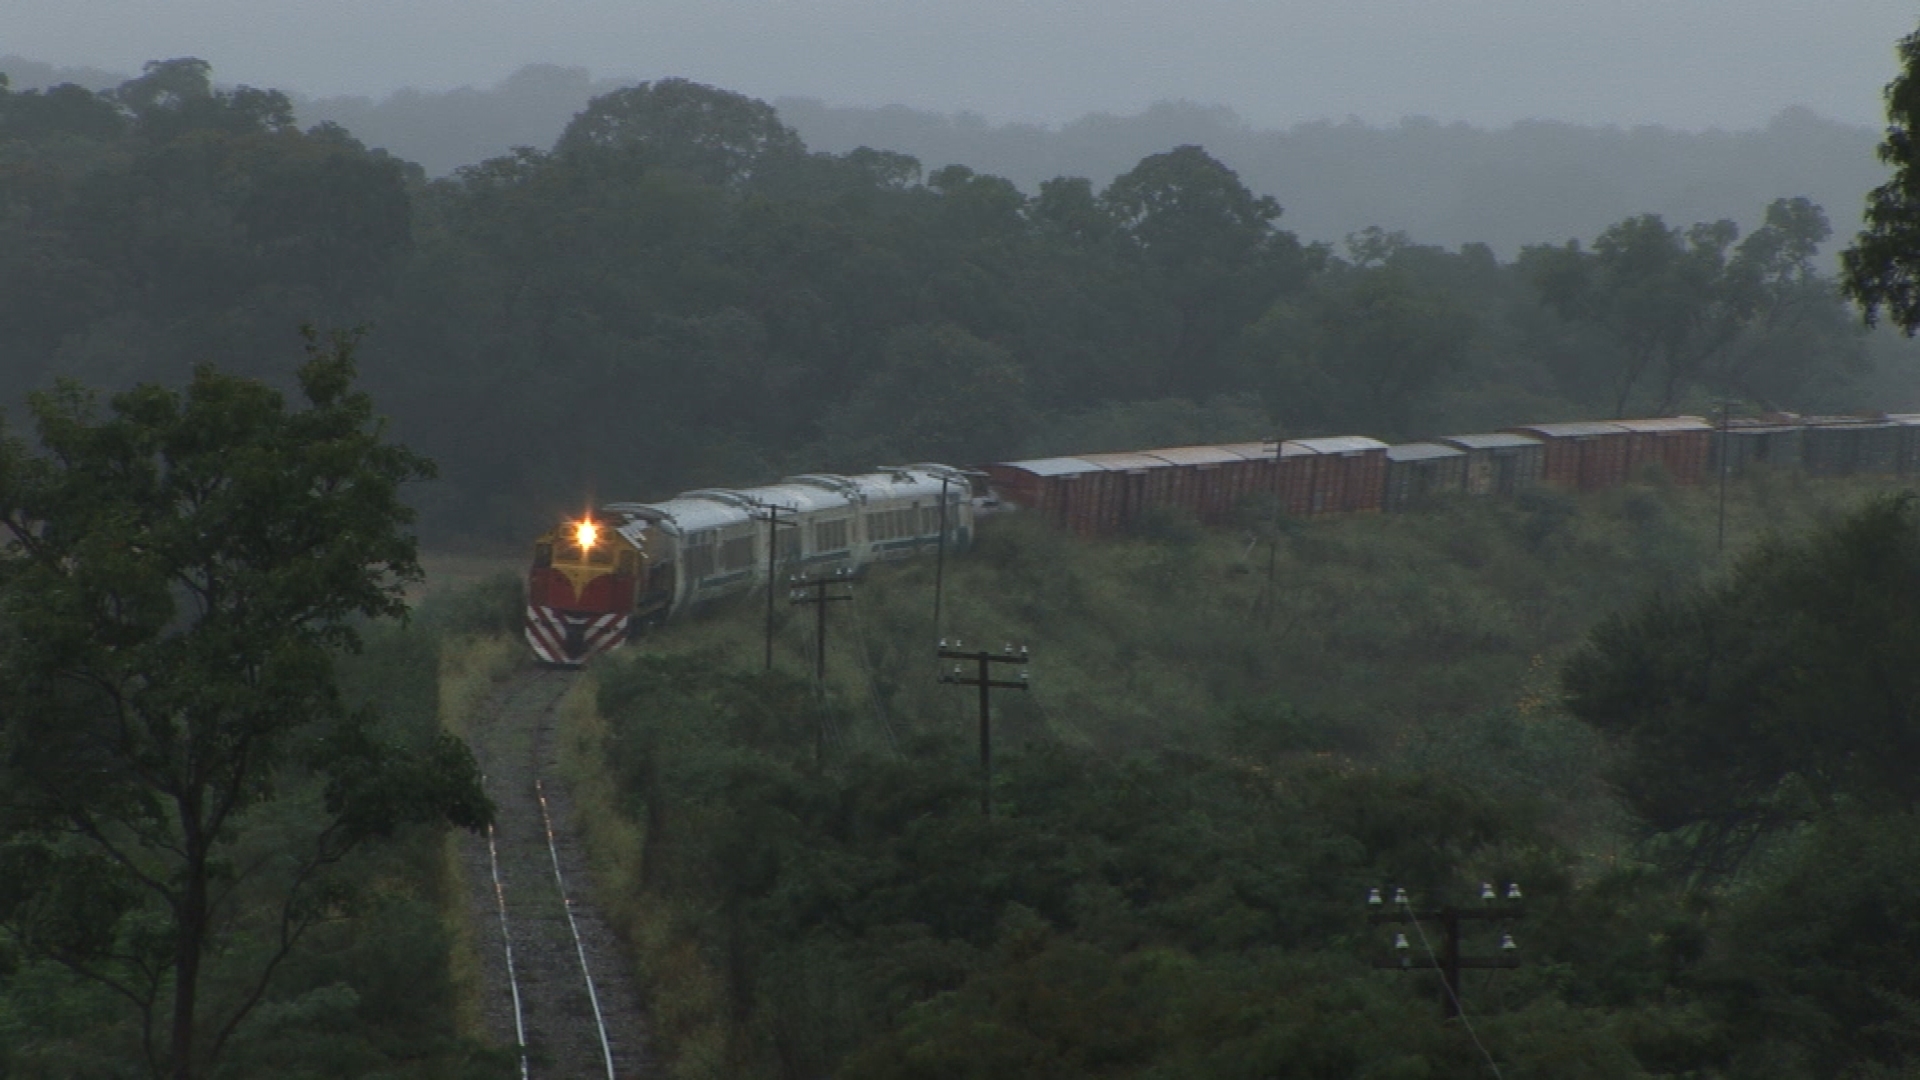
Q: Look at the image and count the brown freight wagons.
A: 7